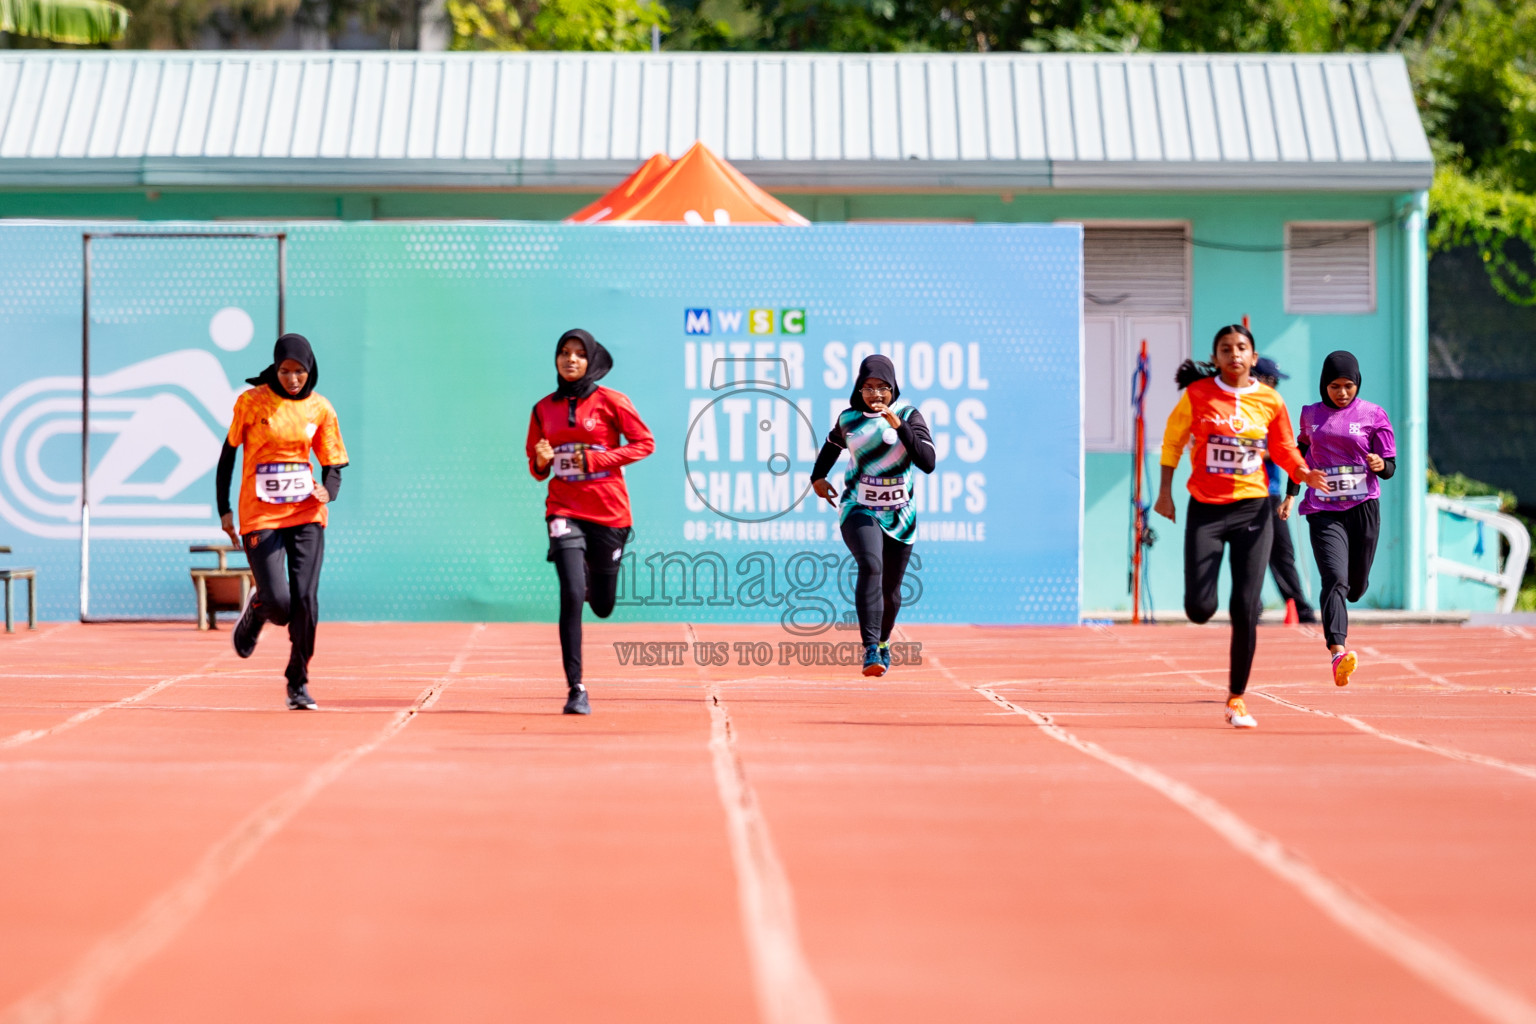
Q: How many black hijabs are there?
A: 4